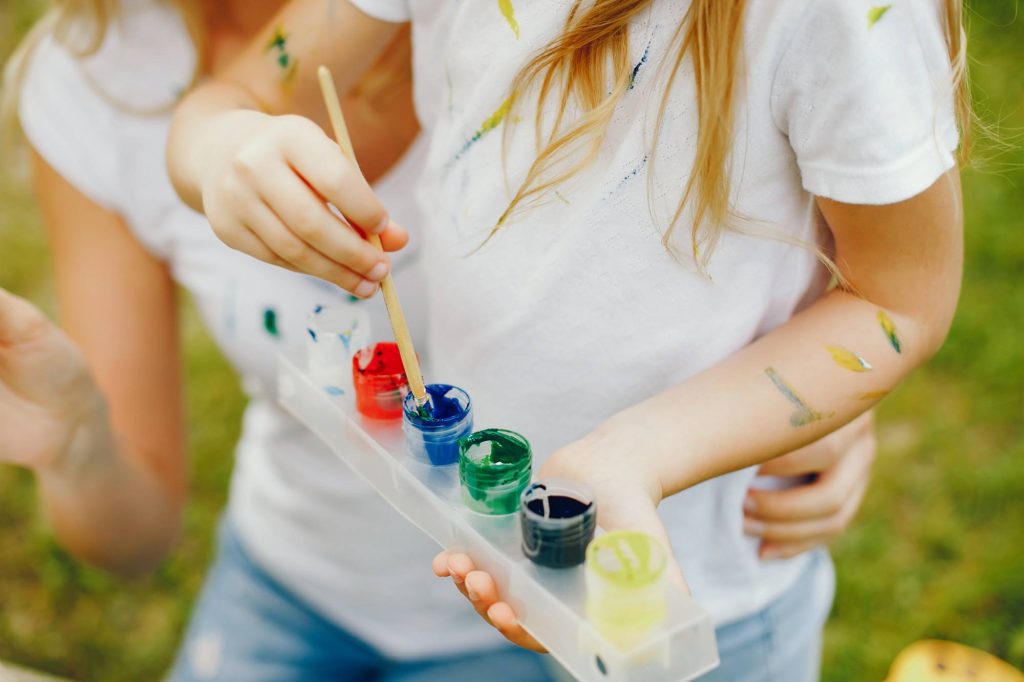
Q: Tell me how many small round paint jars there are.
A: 6